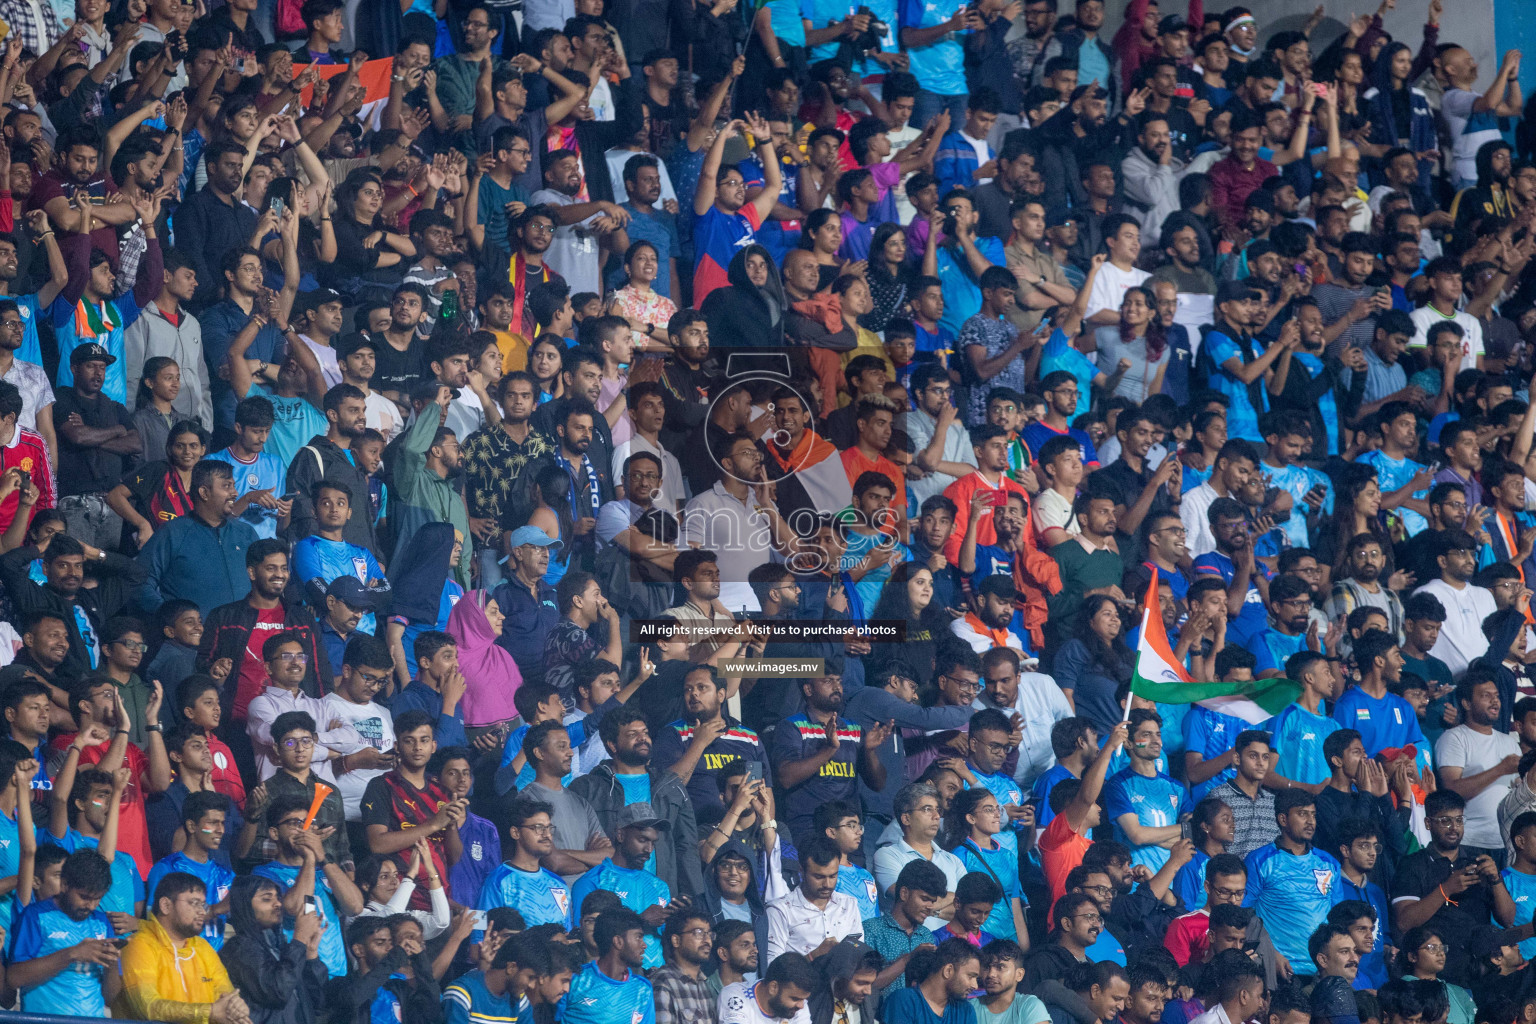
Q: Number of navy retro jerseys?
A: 2